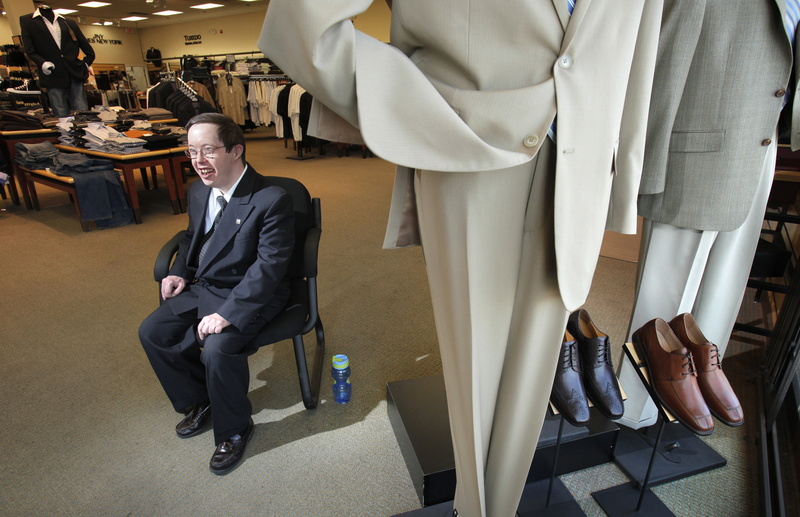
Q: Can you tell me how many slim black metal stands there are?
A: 2